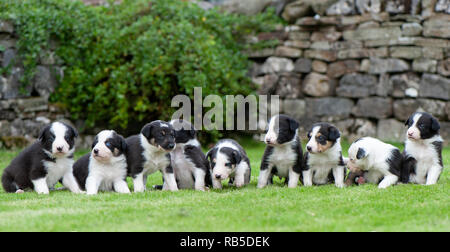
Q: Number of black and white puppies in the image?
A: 9